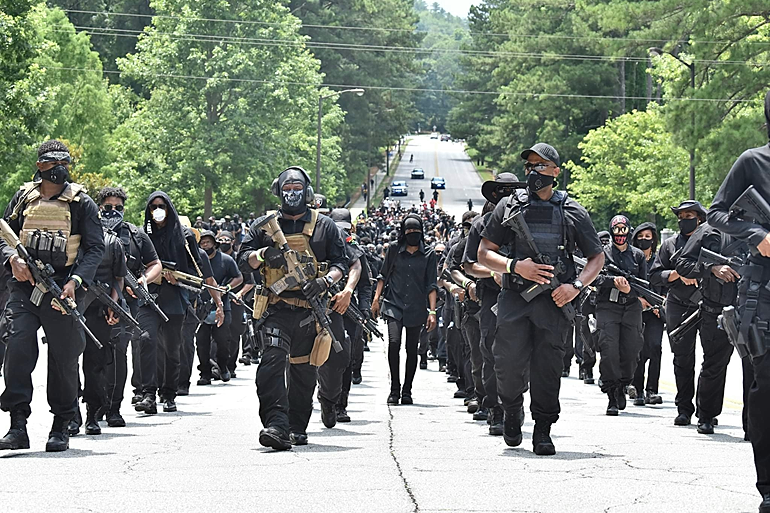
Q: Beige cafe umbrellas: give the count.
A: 0